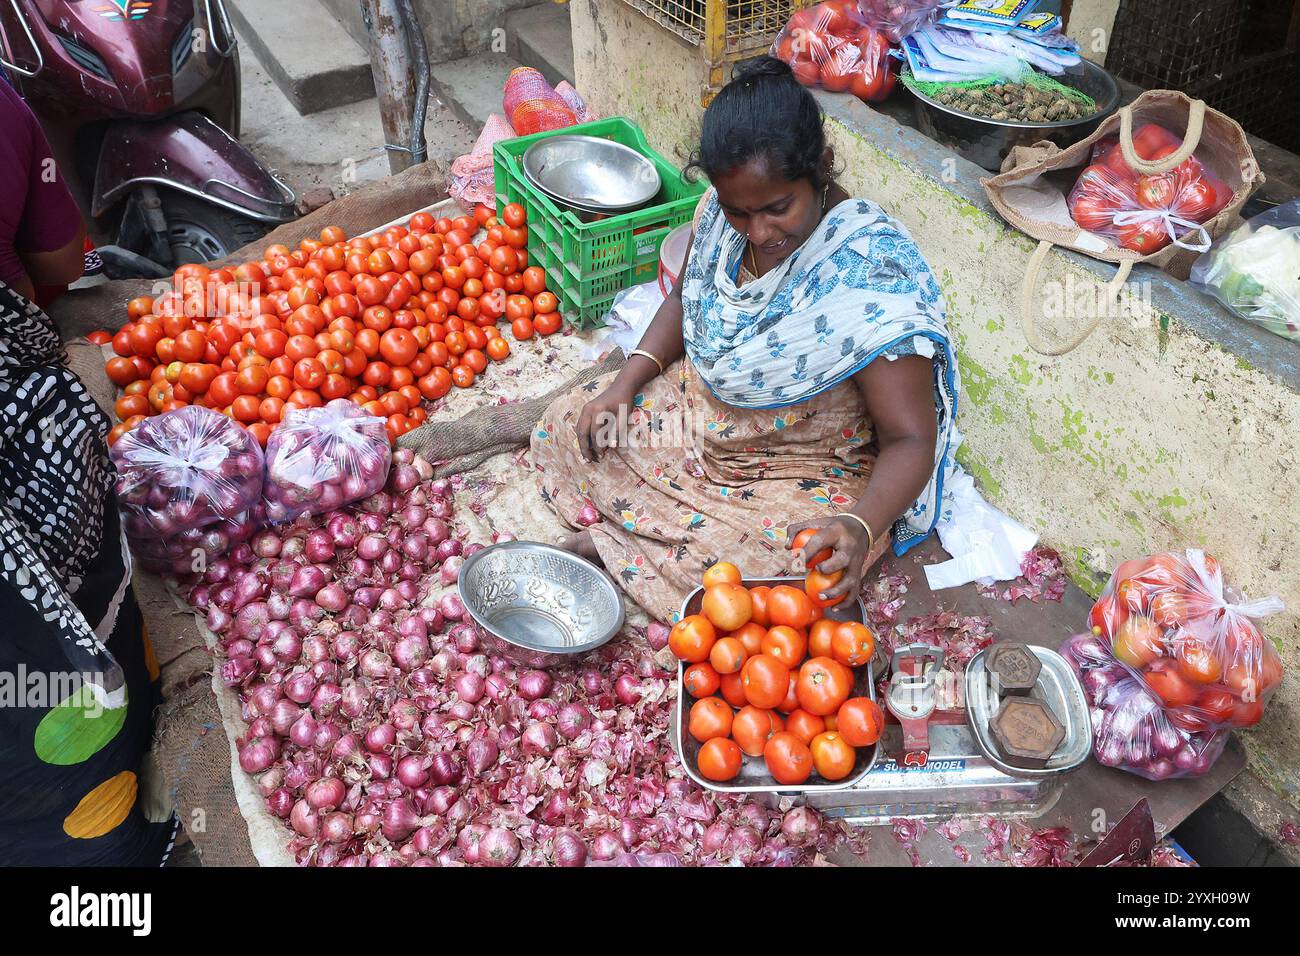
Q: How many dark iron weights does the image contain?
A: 2